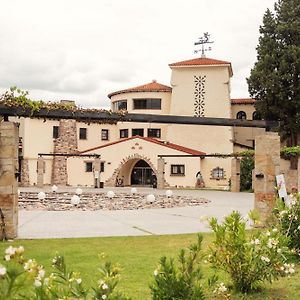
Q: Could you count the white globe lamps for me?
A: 8